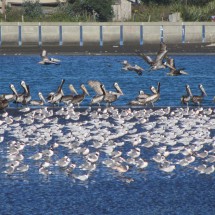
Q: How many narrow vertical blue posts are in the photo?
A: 11